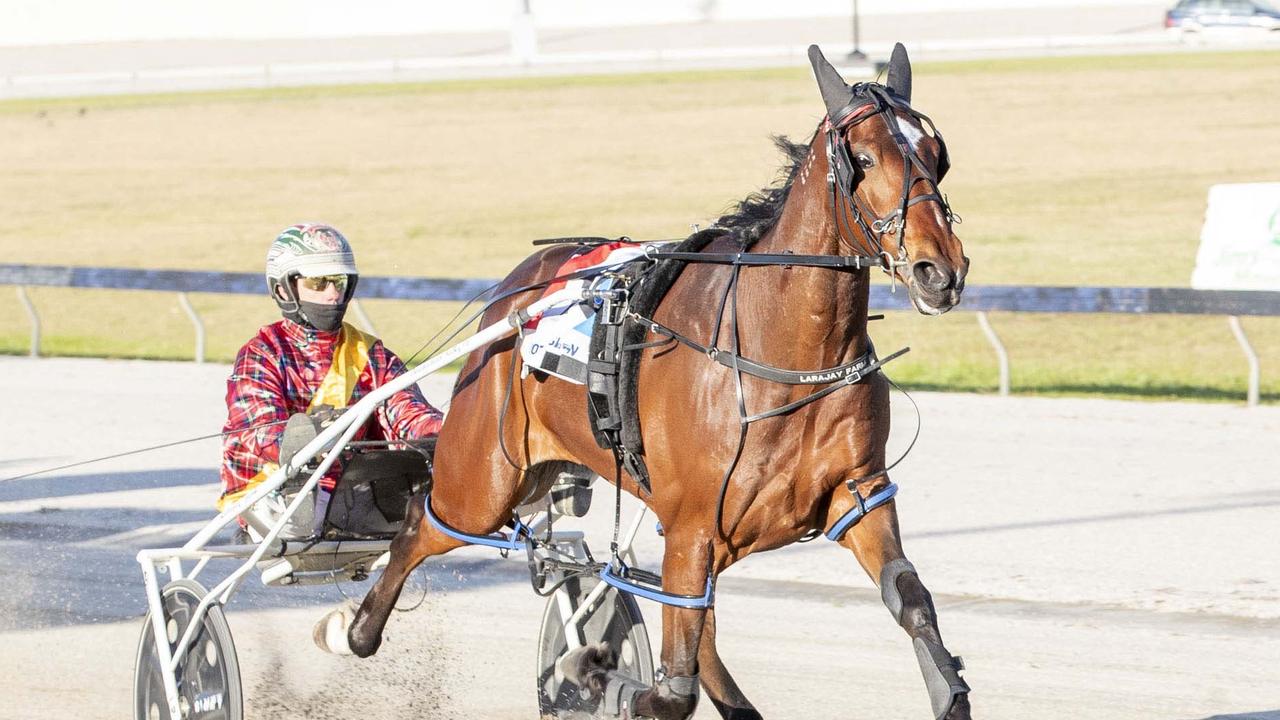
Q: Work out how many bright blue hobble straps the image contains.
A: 3